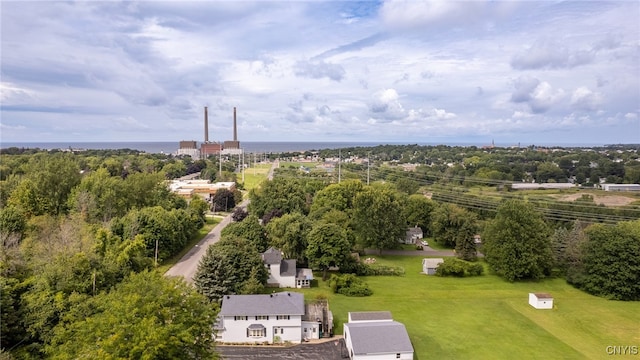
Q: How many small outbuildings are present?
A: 2